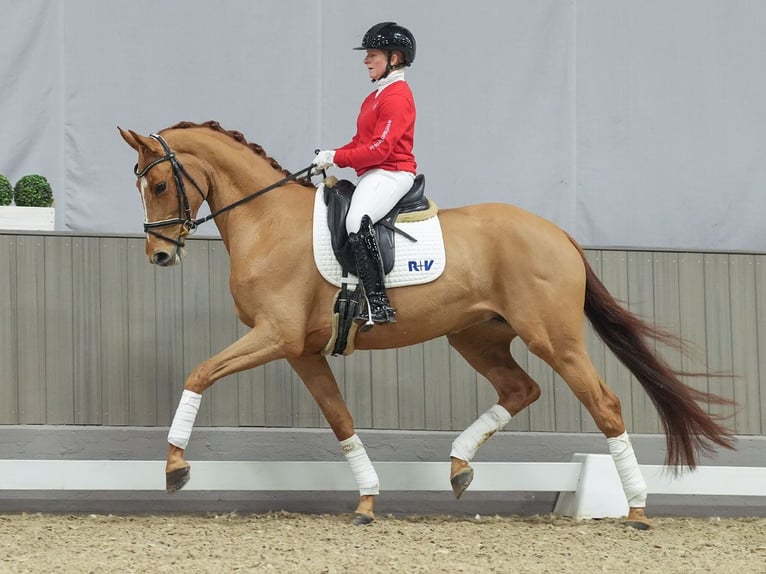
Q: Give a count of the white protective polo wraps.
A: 4